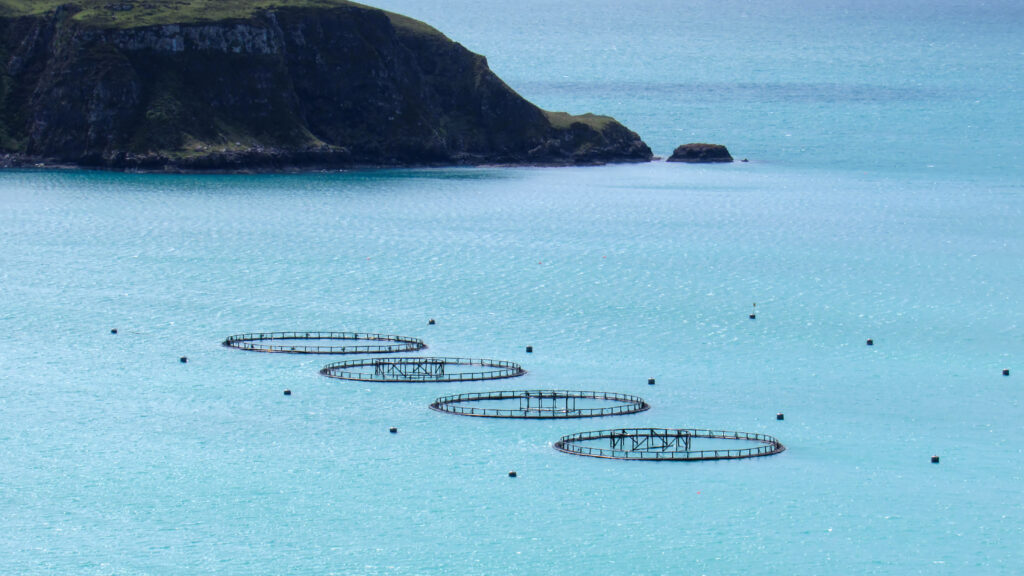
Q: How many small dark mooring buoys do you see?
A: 13